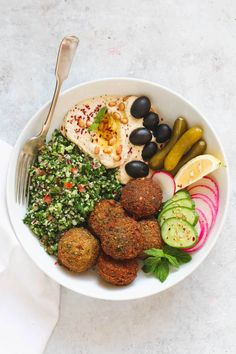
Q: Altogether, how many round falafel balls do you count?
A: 6